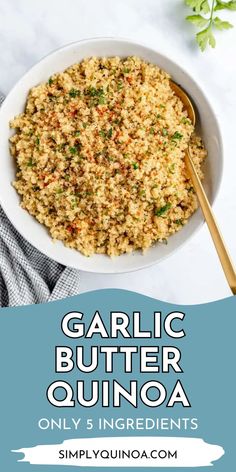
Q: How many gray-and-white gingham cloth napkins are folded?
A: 1